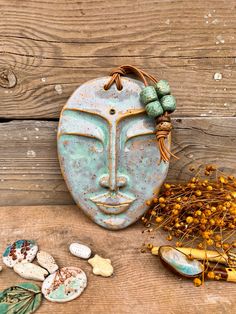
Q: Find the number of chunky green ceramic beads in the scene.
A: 4